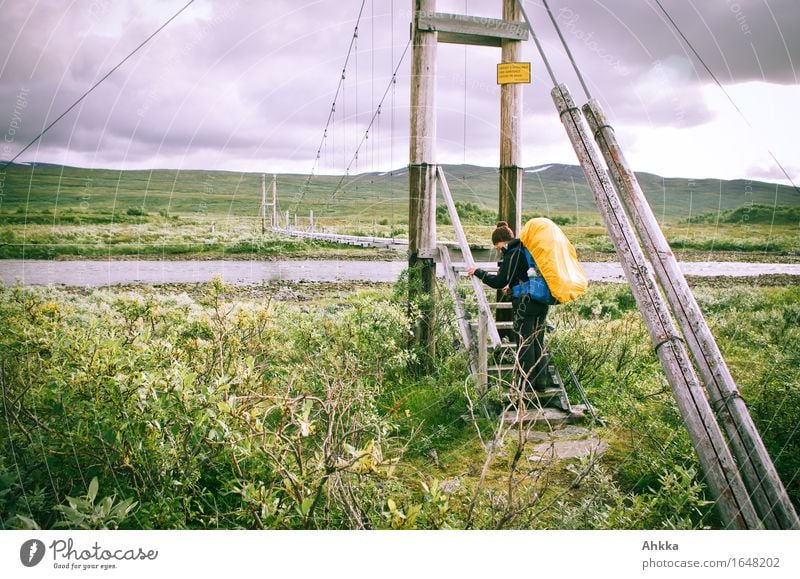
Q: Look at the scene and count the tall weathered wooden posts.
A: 4